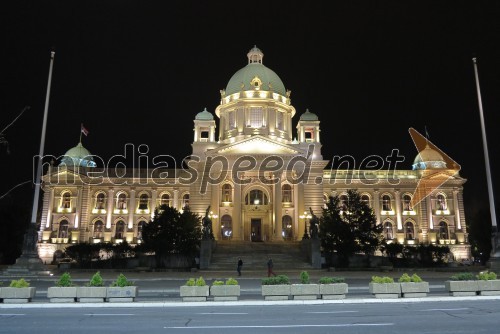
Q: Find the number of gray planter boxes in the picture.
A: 13